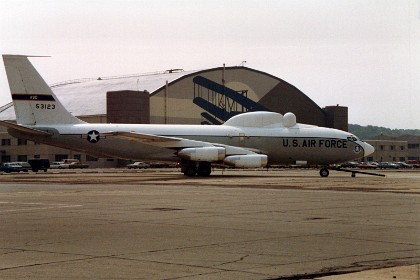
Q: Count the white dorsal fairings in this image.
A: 2